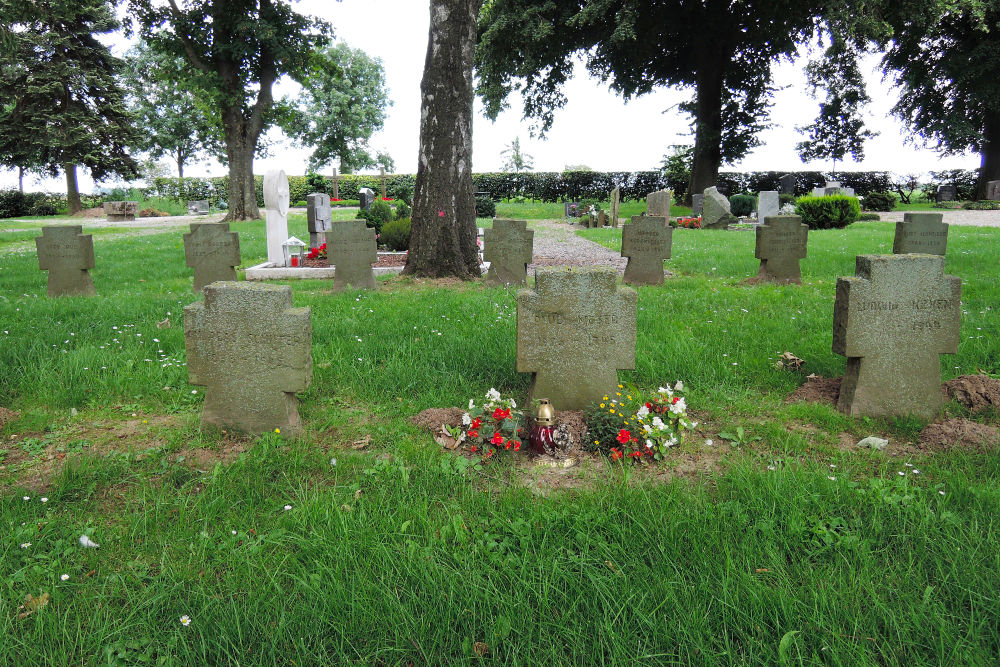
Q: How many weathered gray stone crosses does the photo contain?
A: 10